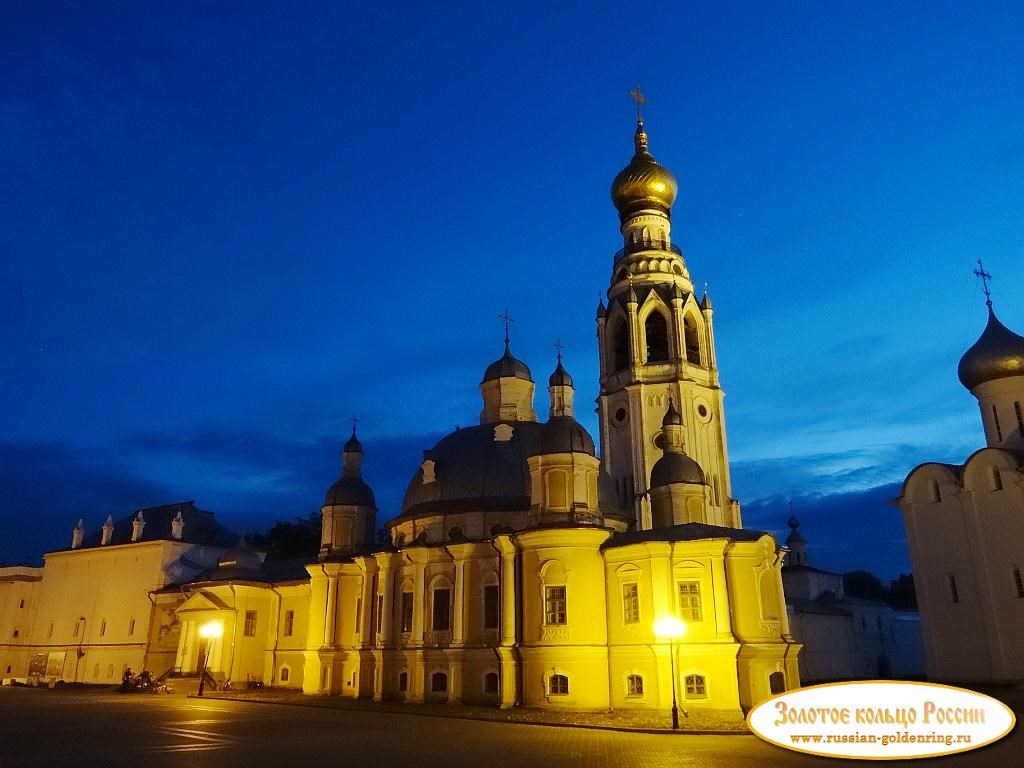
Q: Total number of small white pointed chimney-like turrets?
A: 4